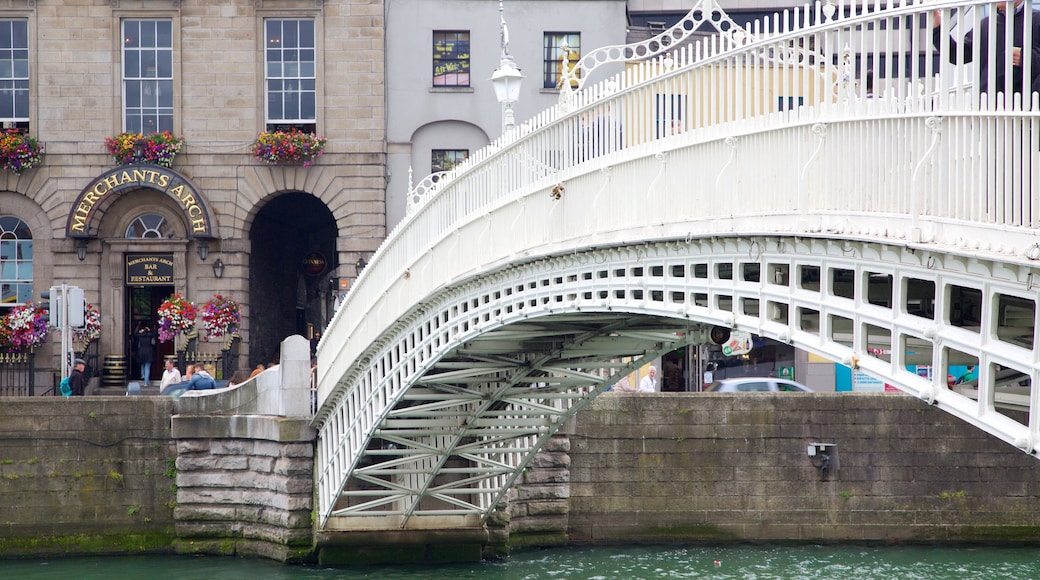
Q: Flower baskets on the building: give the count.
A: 7